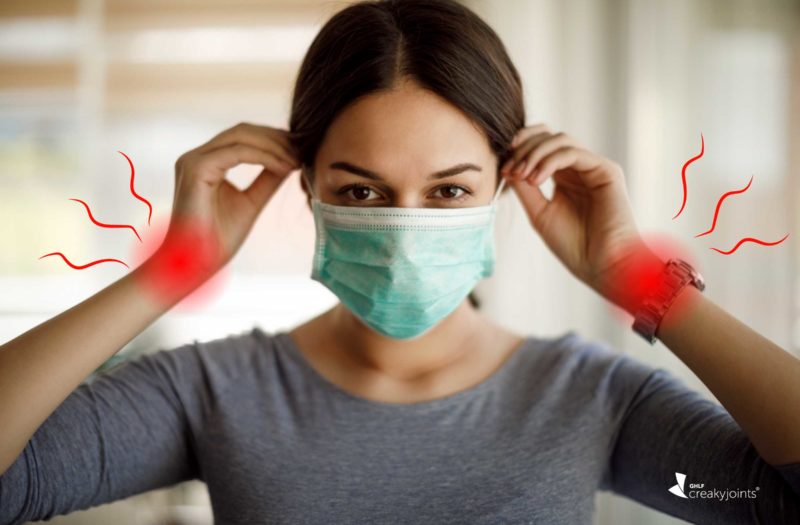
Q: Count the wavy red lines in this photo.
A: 6